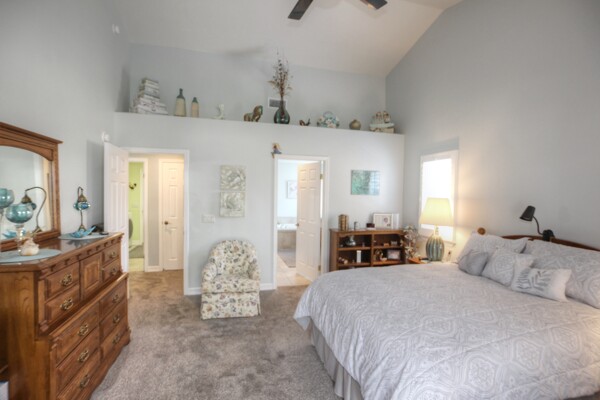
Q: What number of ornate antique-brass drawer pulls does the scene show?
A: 10